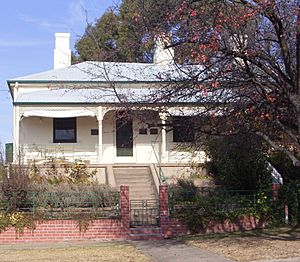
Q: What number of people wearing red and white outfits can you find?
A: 0